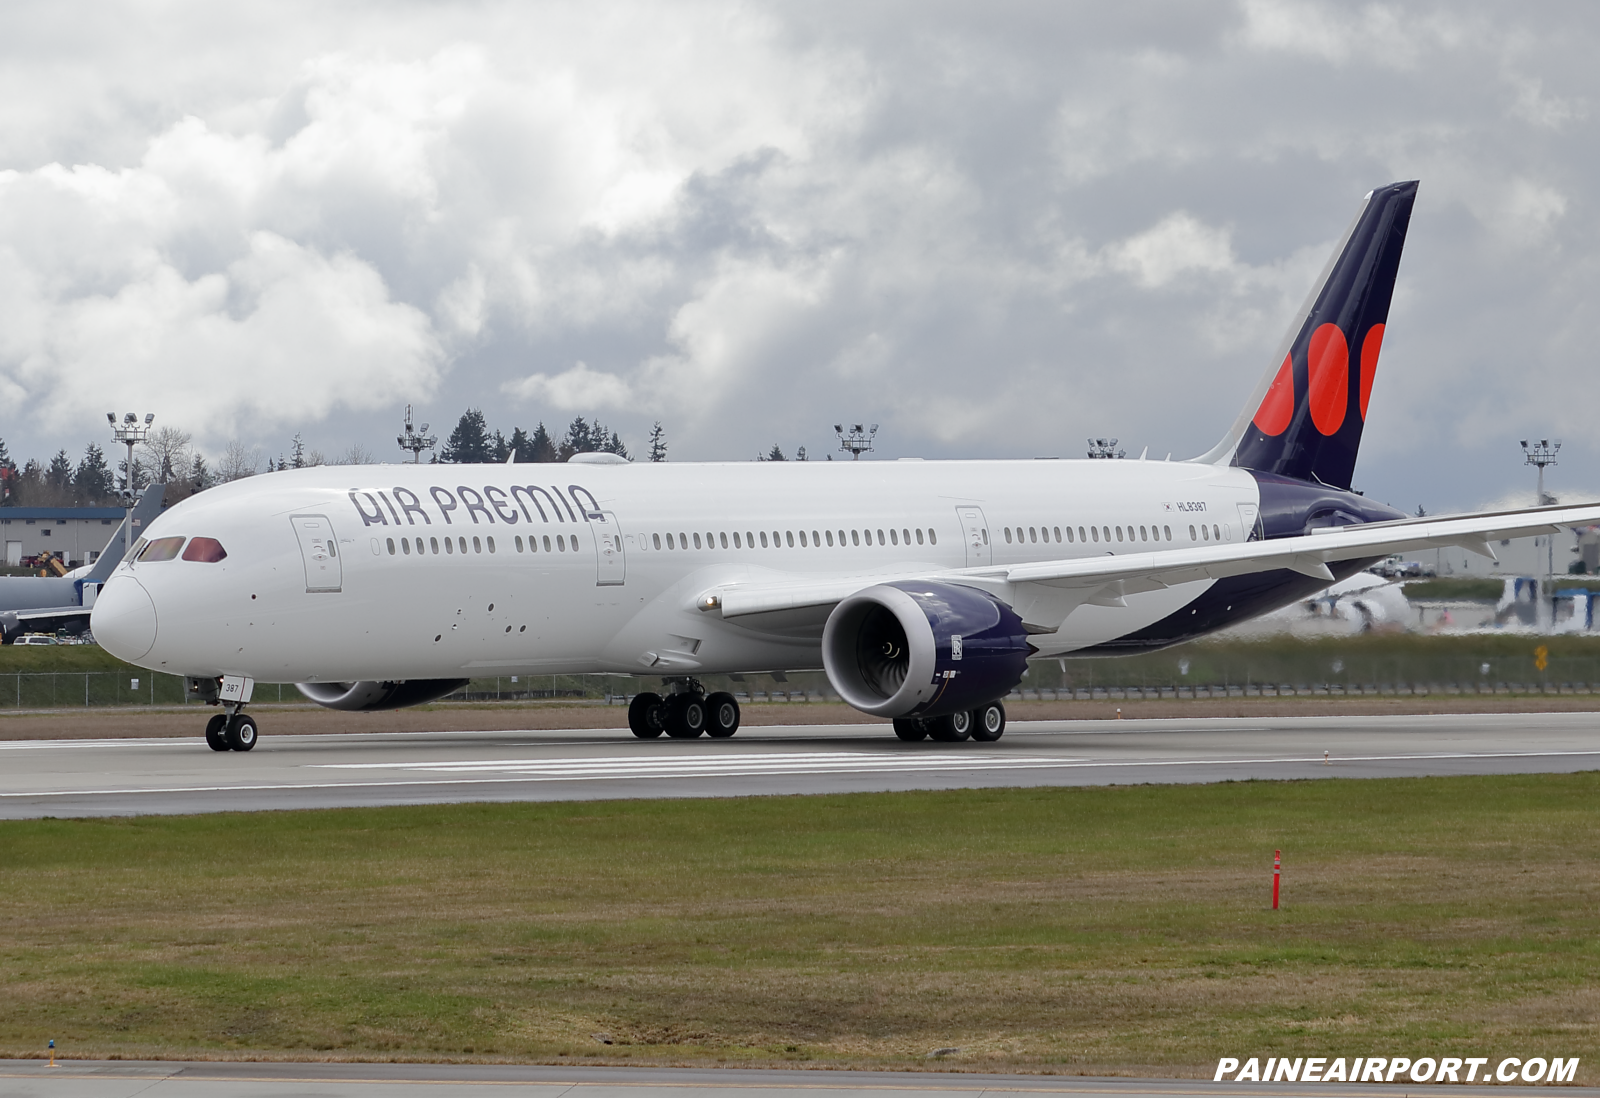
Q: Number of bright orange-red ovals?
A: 3